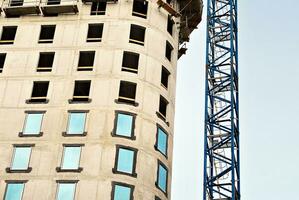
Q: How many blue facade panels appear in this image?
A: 11